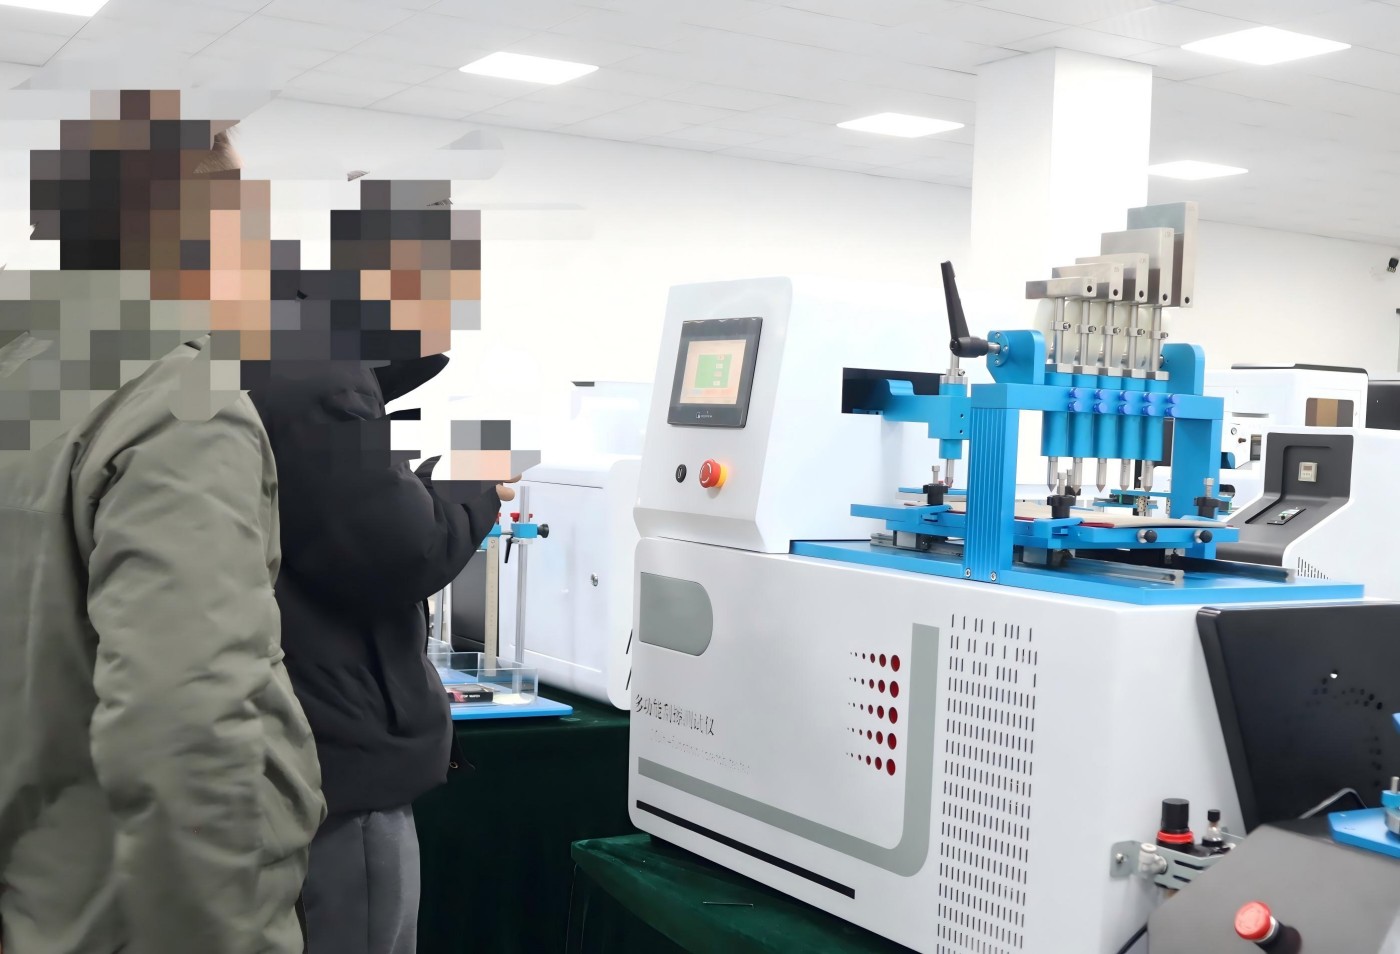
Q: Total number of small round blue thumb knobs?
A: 10